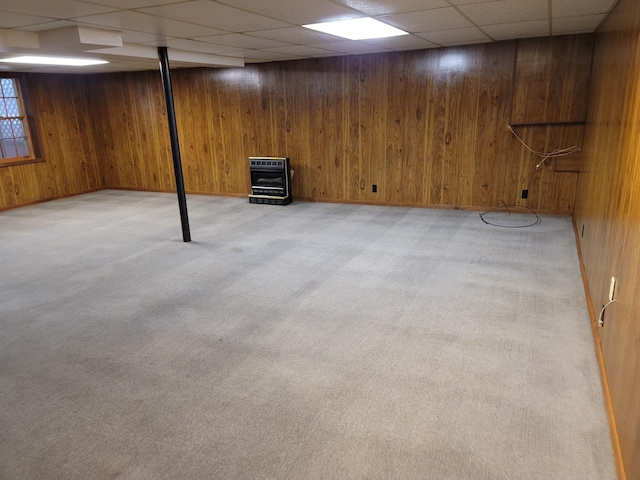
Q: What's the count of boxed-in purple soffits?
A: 0